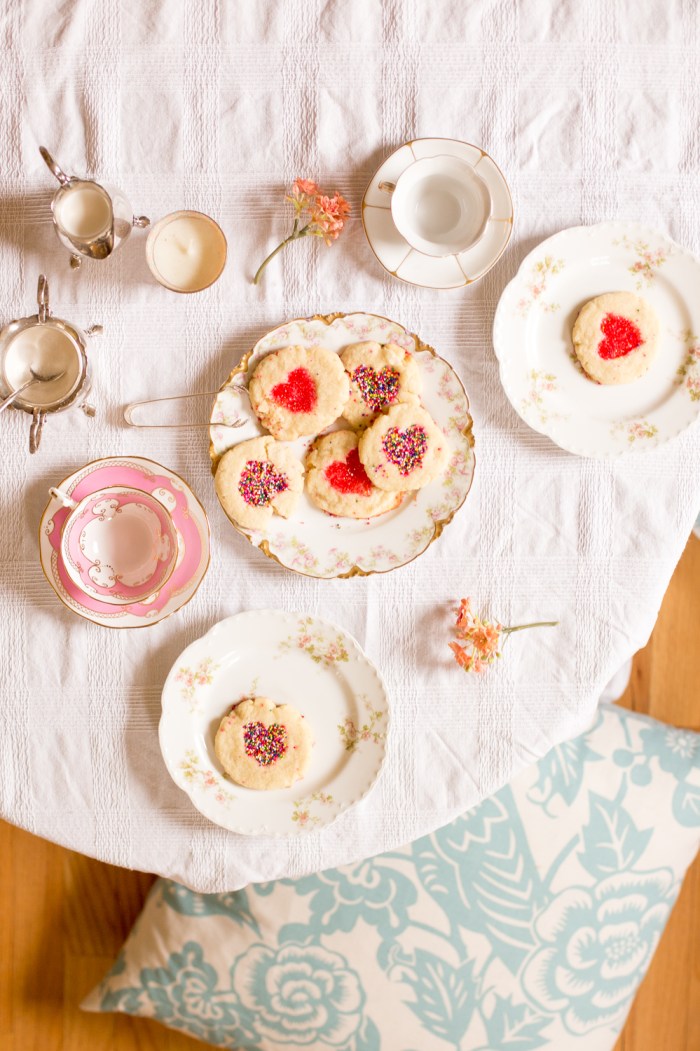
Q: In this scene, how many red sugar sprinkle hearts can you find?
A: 3